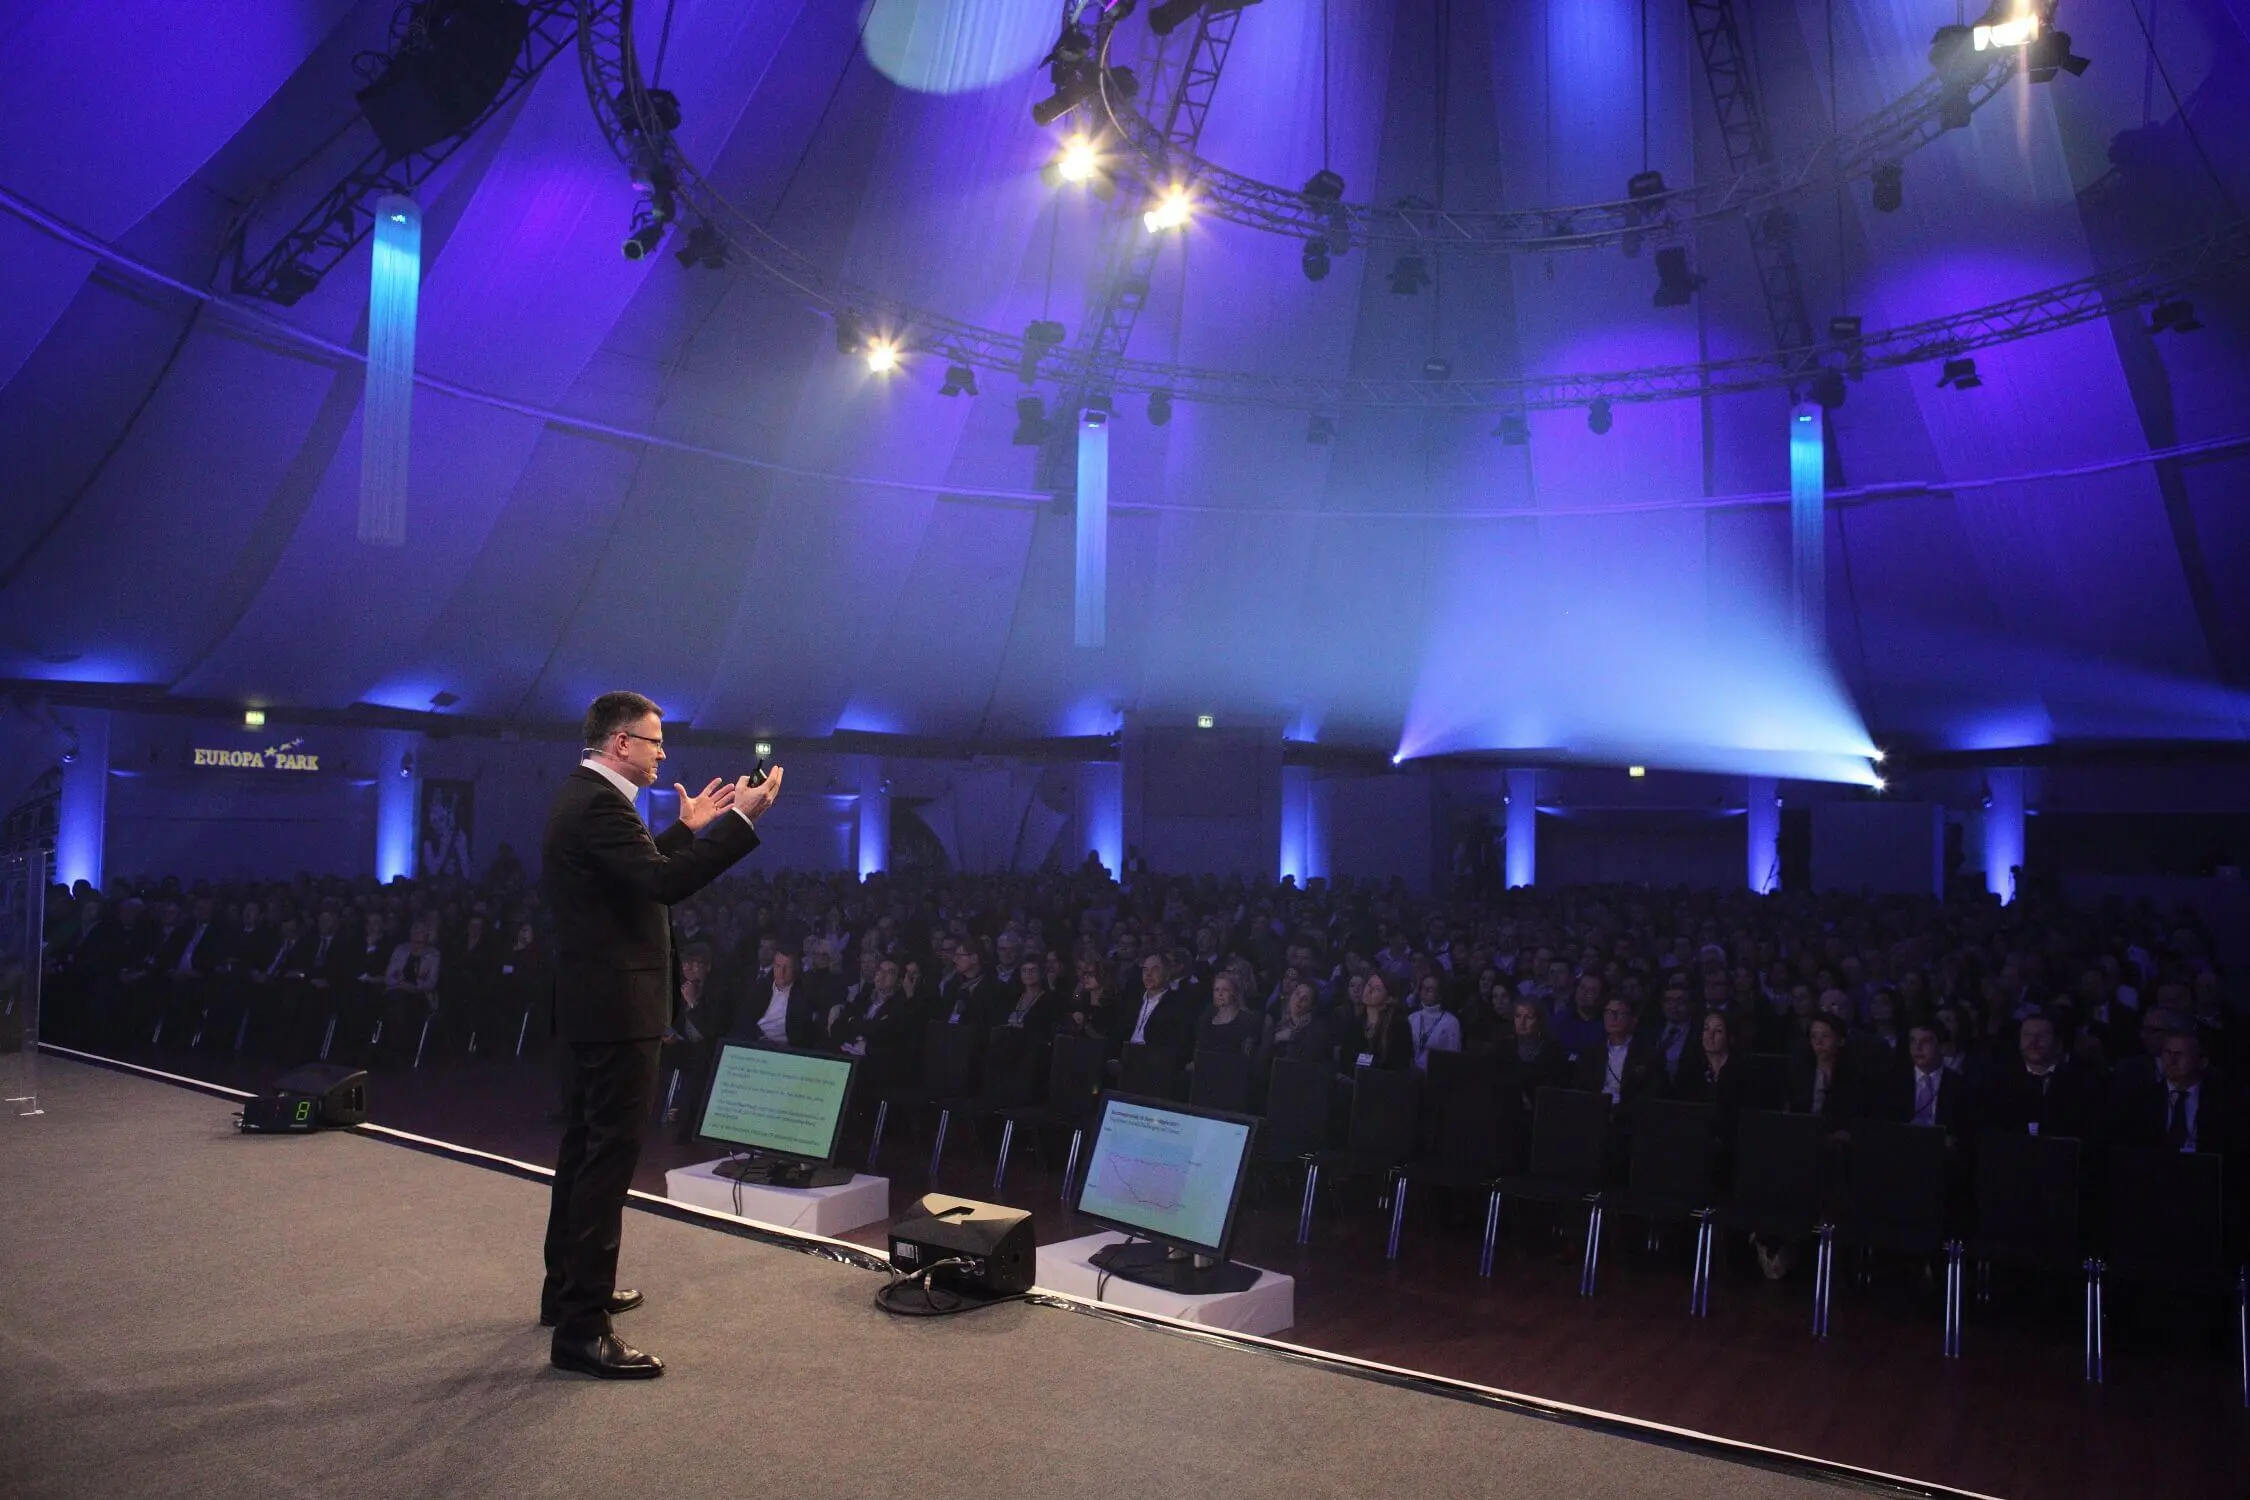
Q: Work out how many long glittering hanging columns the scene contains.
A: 3